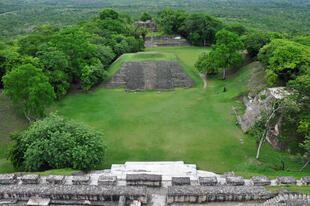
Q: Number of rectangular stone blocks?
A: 12